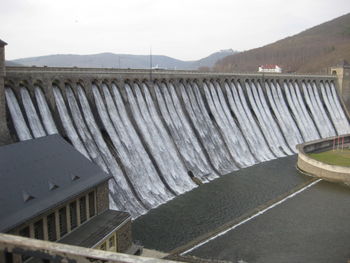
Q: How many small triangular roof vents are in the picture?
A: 3